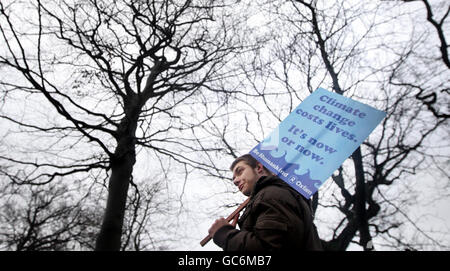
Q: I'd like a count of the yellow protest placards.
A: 0